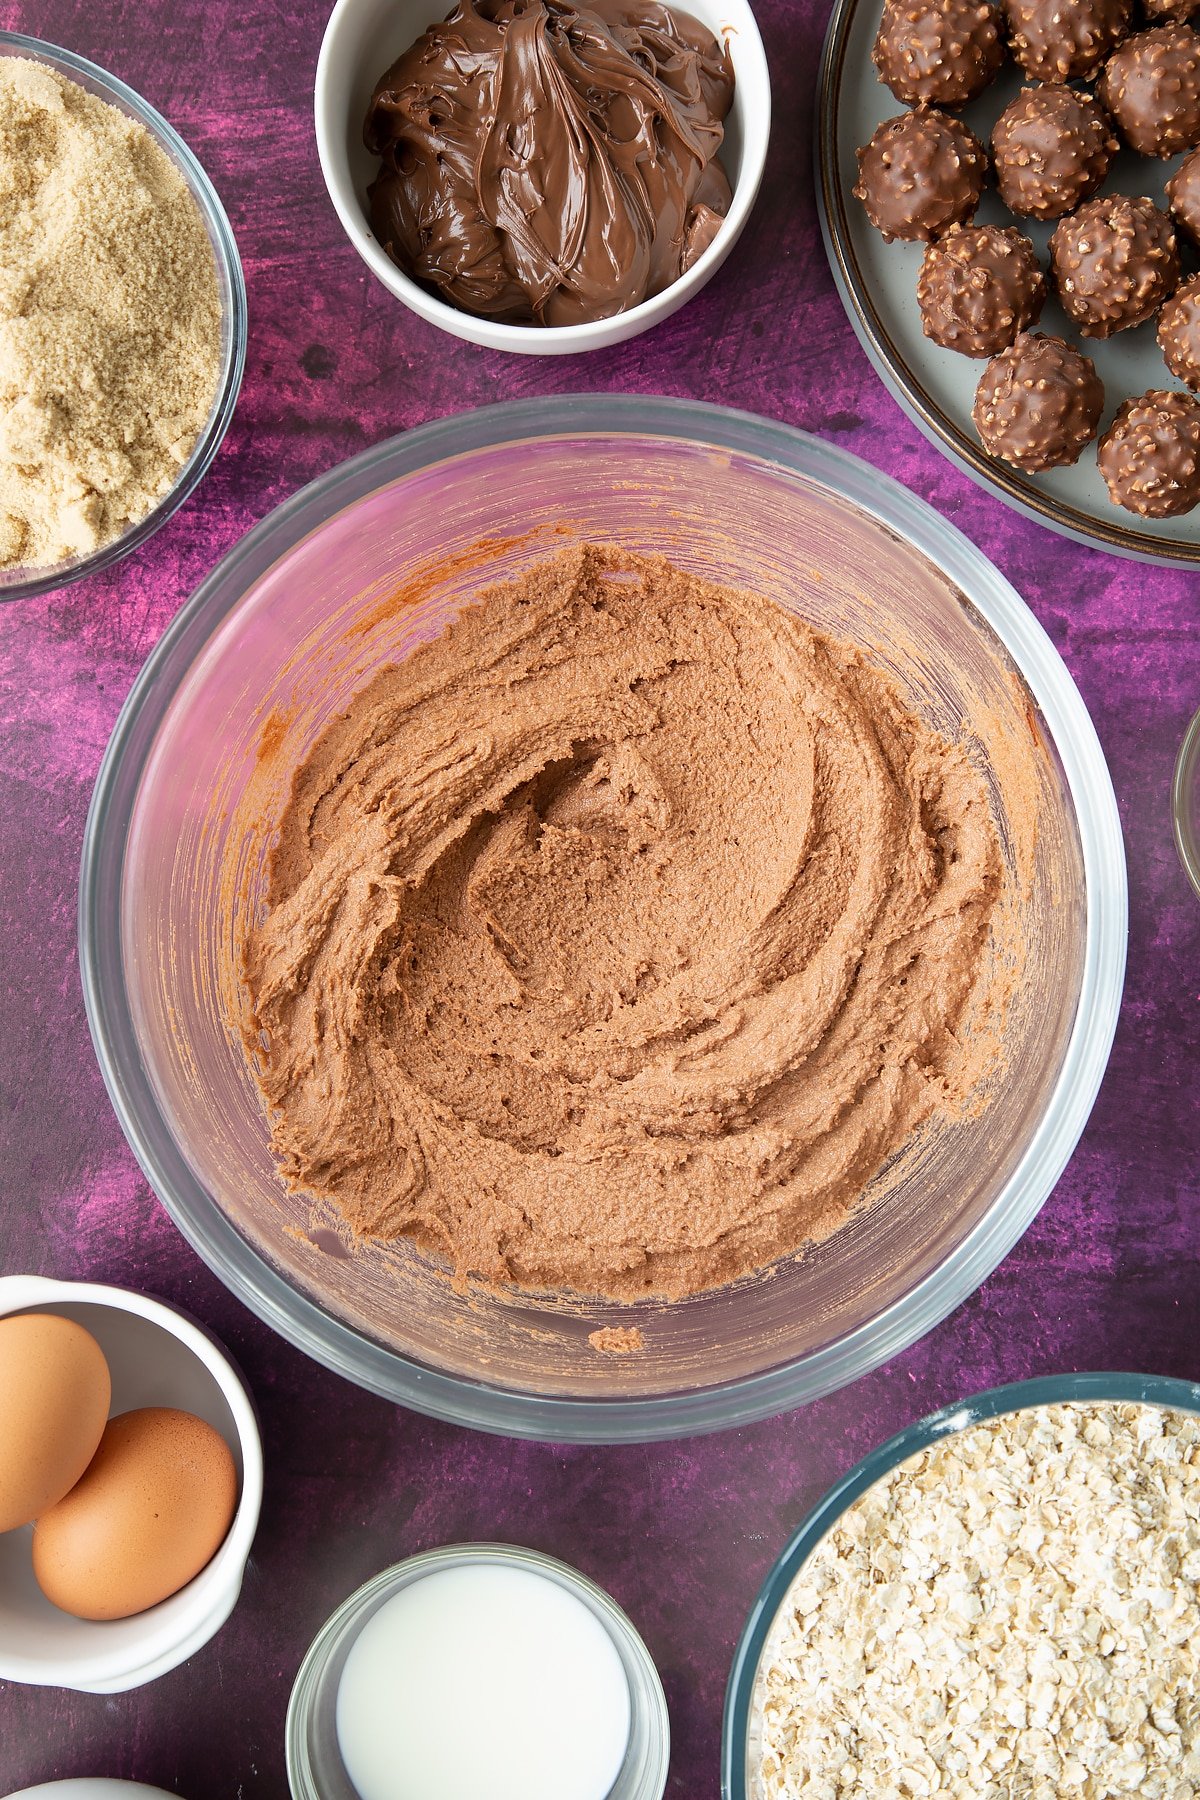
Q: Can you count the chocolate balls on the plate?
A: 12